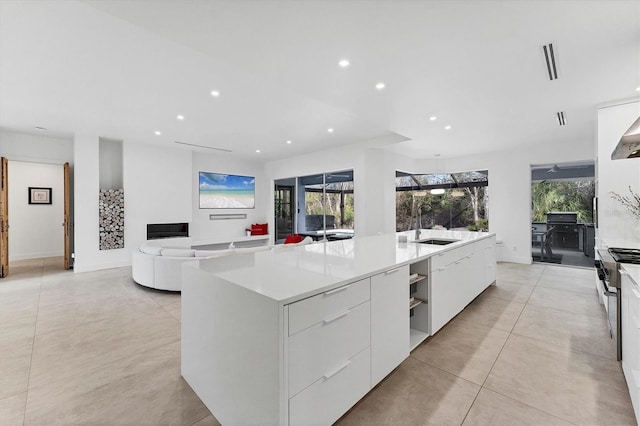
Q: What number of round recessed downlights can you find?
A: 10